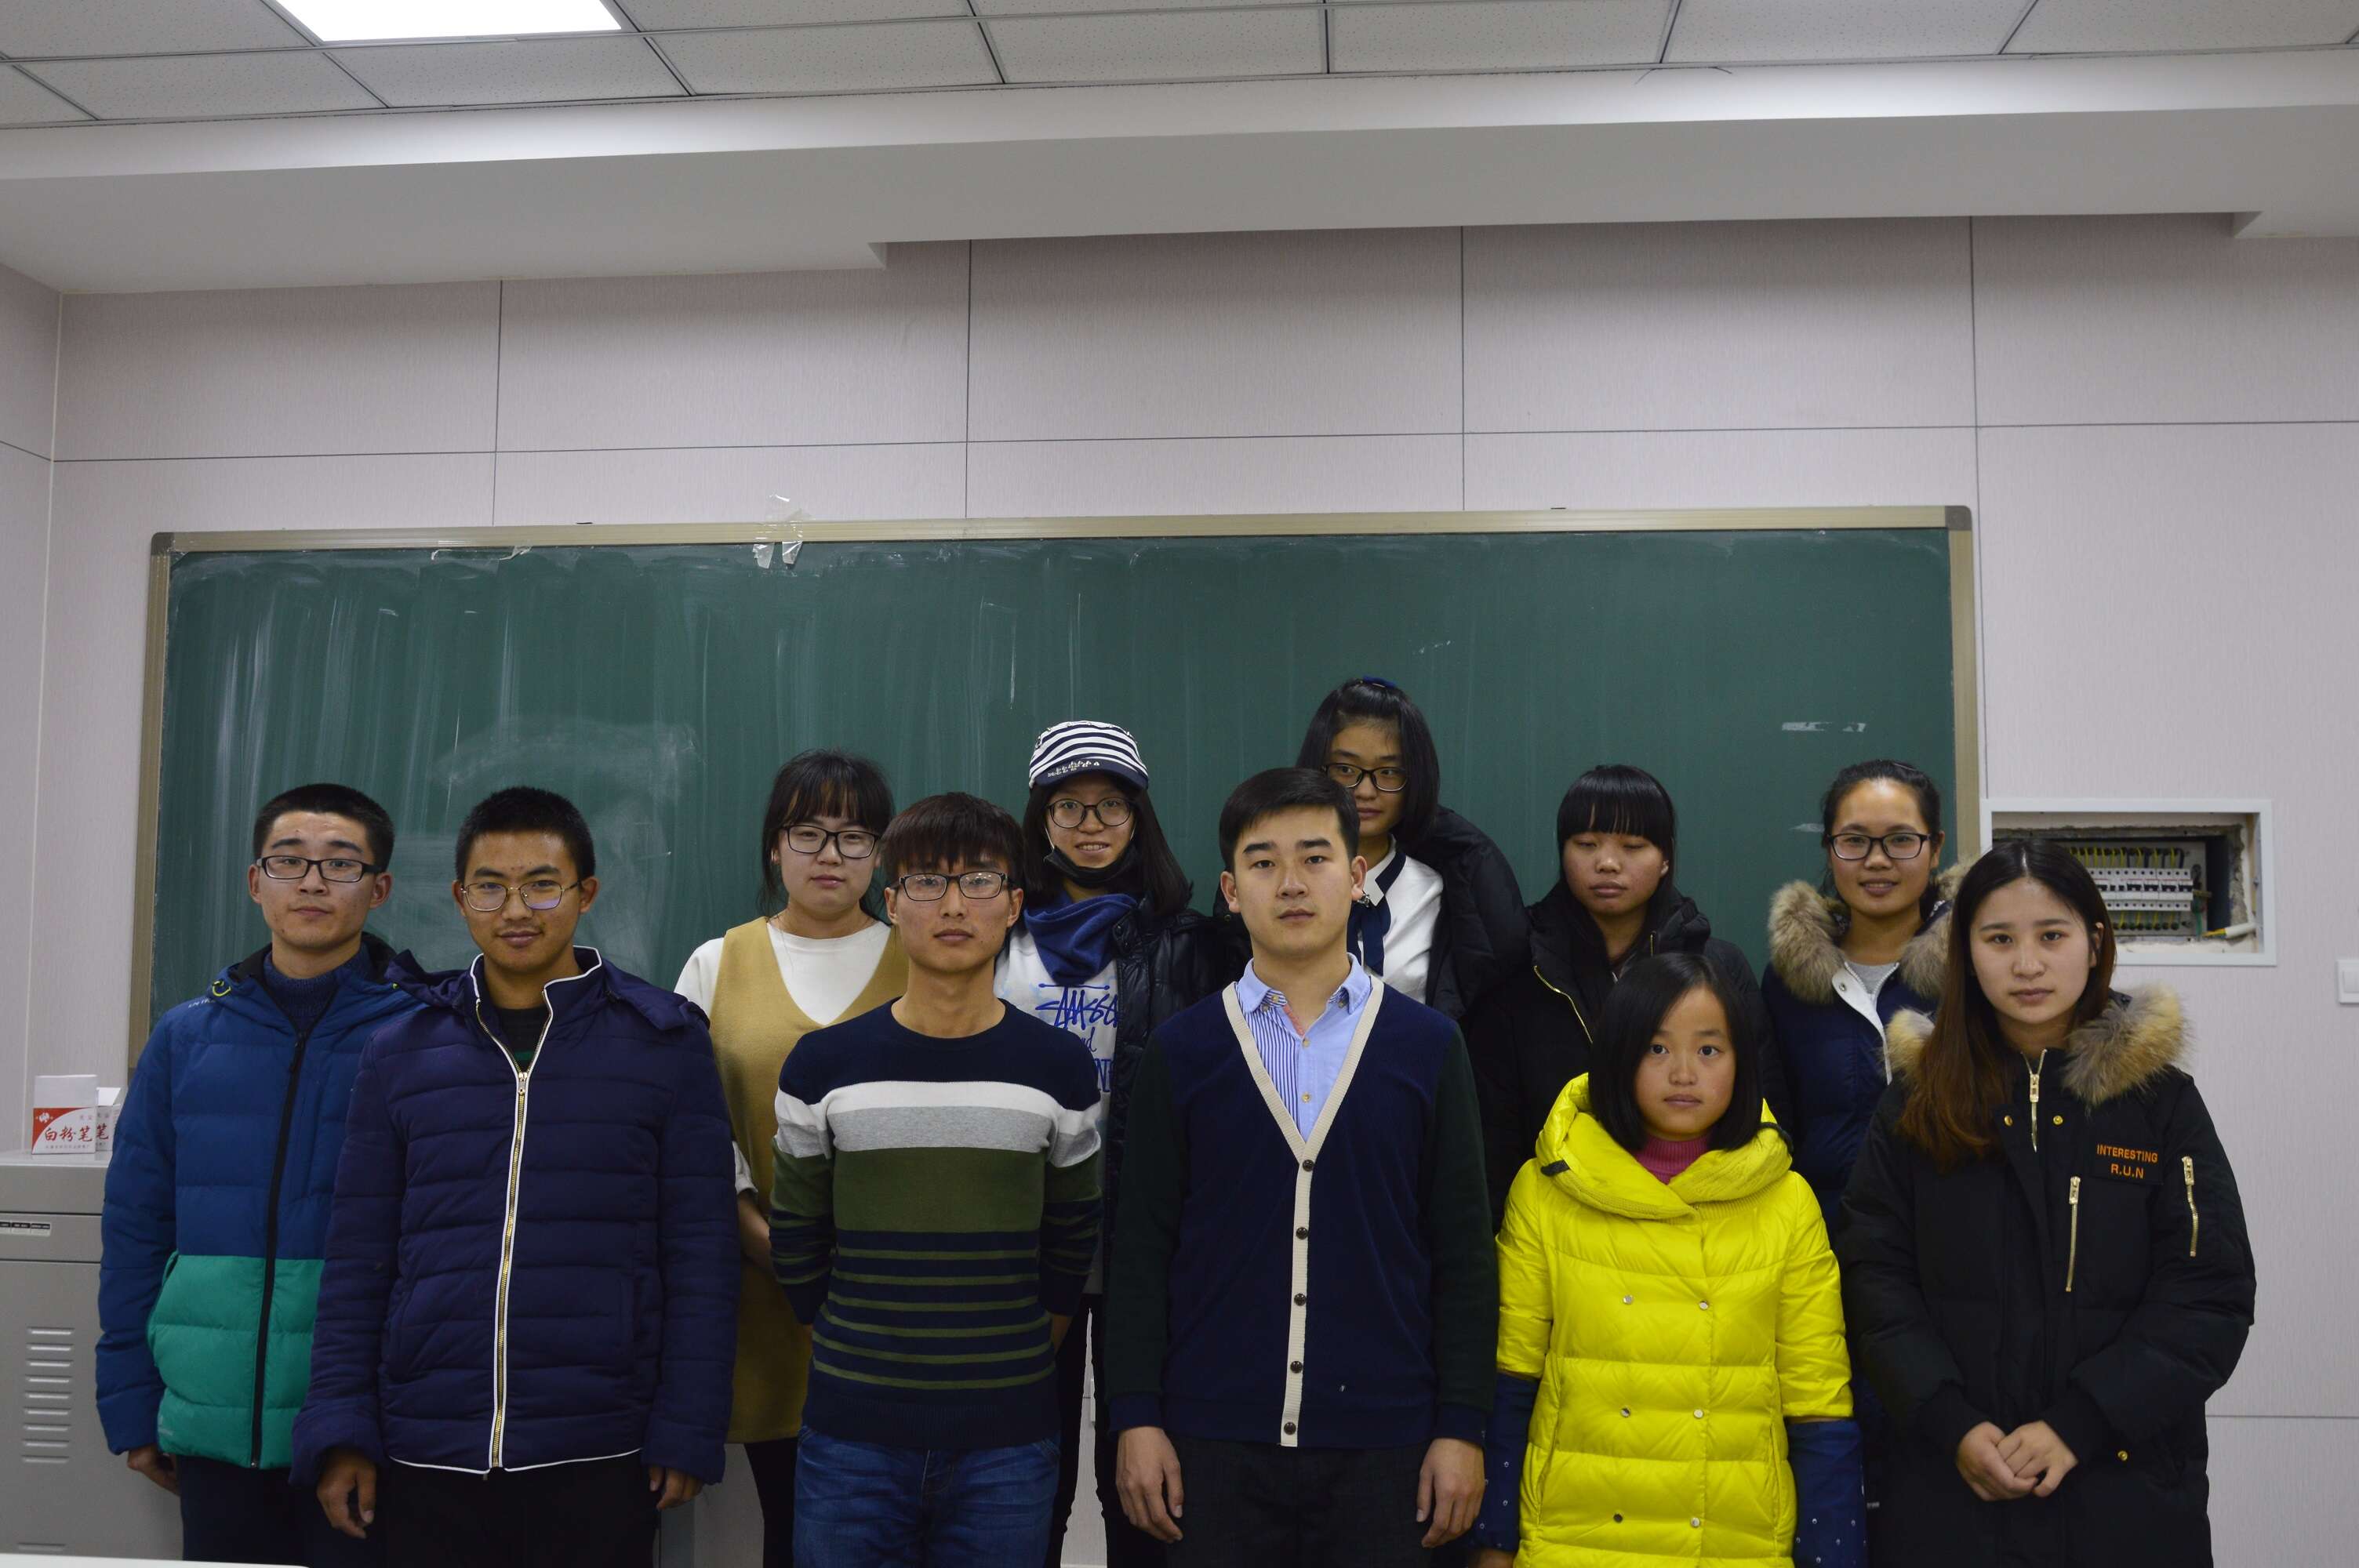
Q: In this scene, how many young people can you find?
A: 11